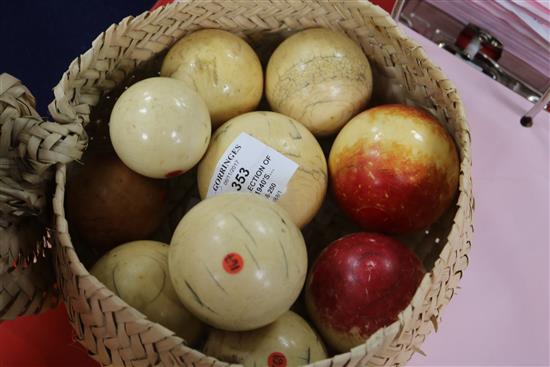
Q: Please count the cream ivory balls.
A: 7